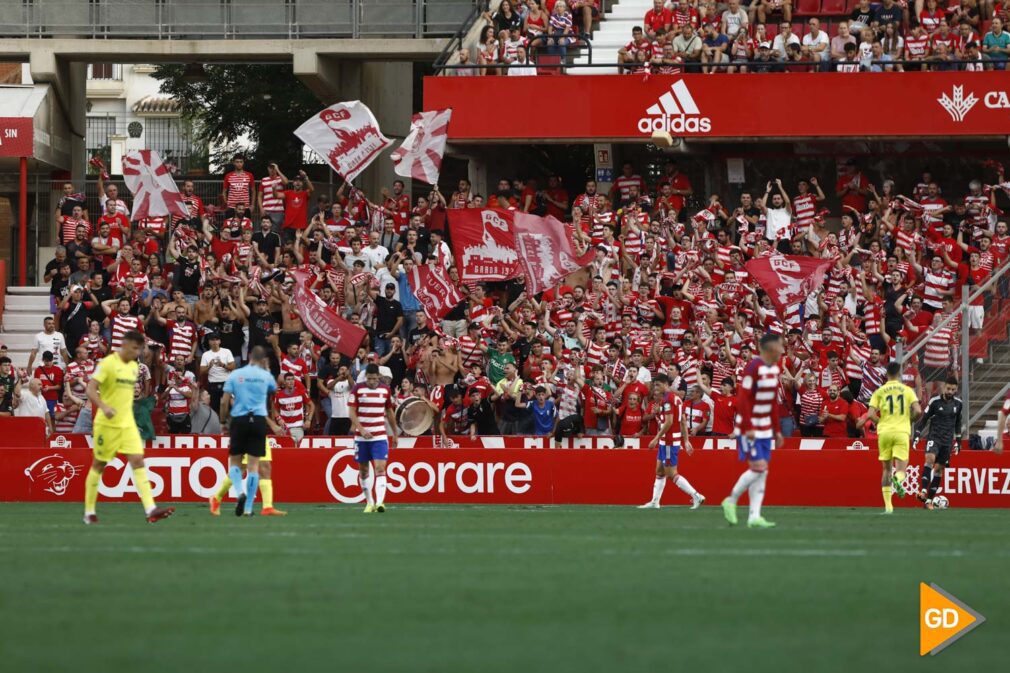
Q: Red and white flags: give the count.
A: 8